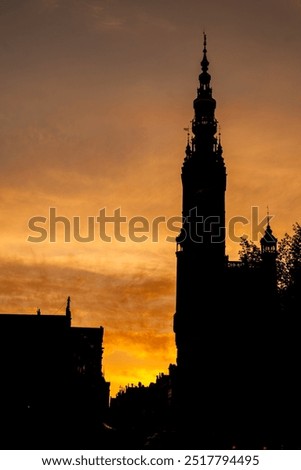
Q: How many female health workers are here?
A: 0